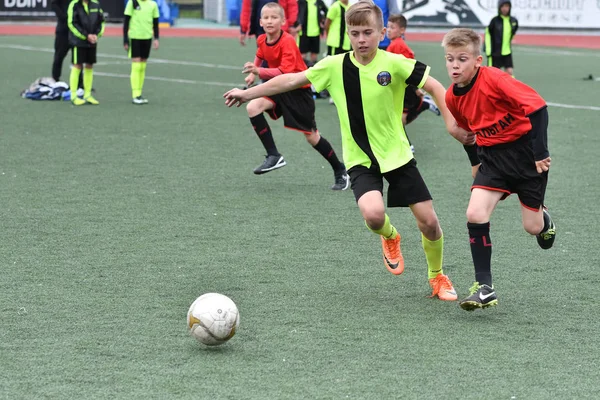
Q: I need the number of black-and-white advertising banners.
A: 2